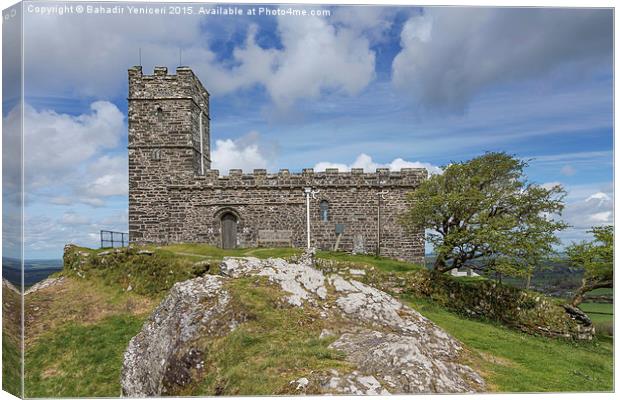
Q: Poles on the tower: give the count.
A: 2